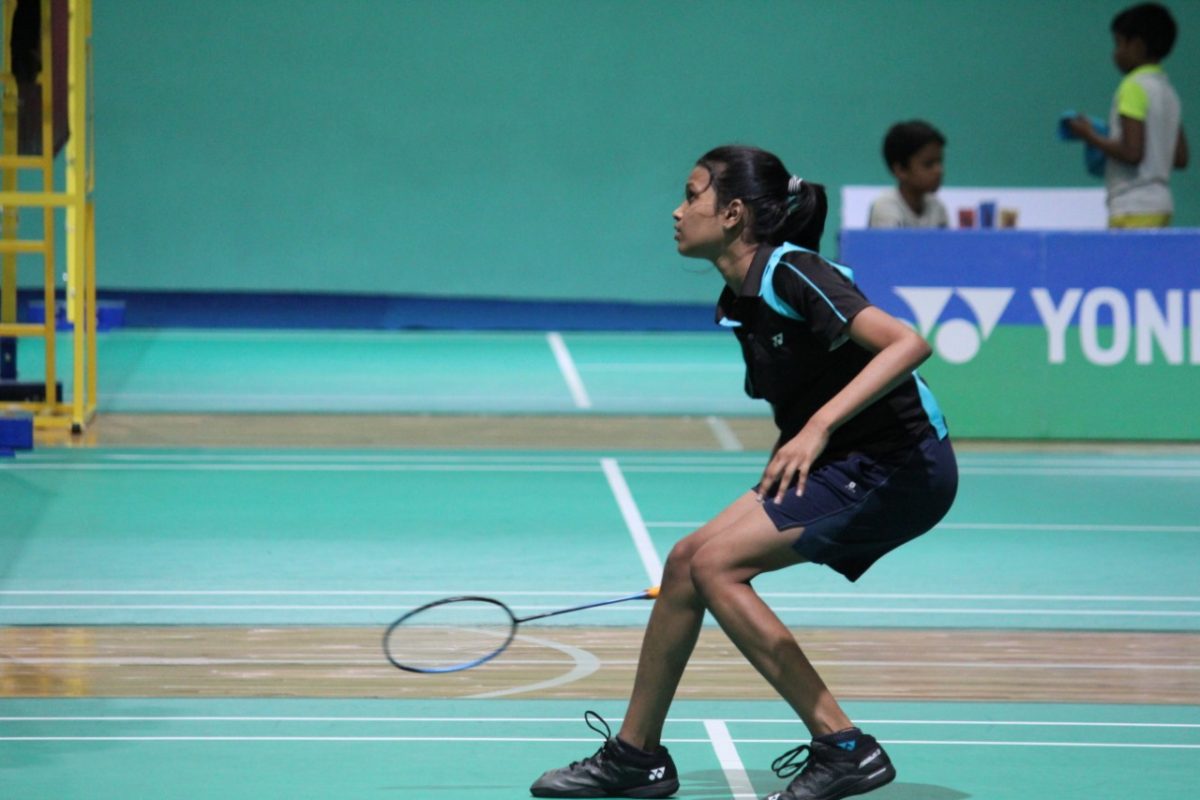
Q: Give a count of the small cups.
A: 3